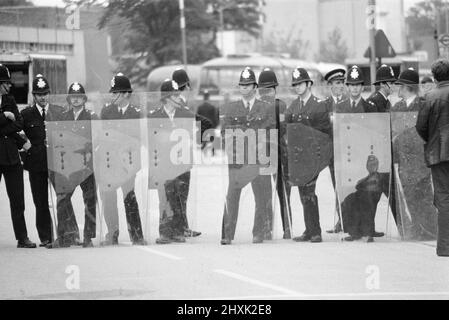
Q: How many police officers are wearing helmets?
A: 12